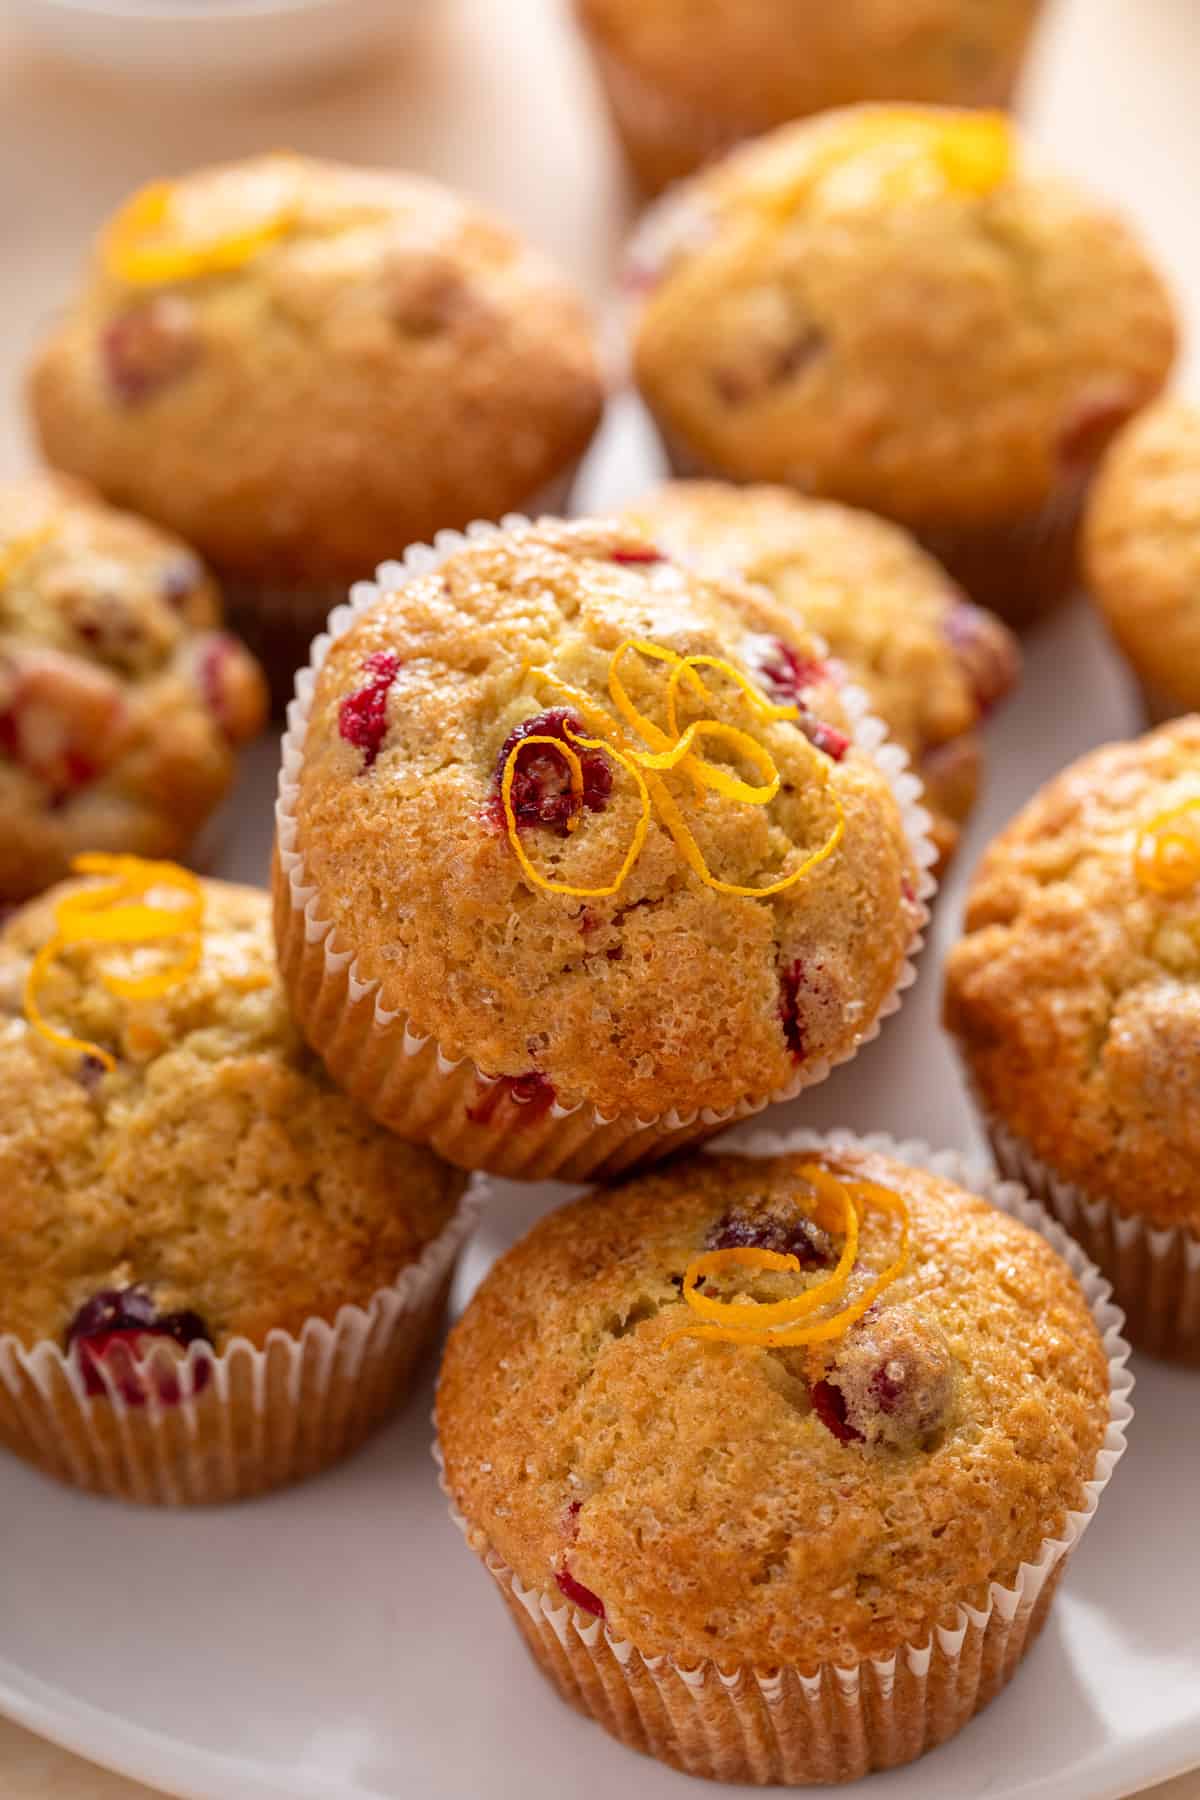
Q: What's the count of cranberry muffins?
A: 10